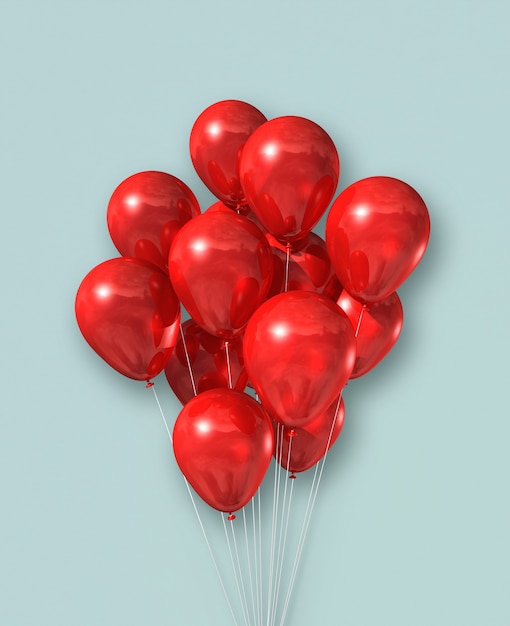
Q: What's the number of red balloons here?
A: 13